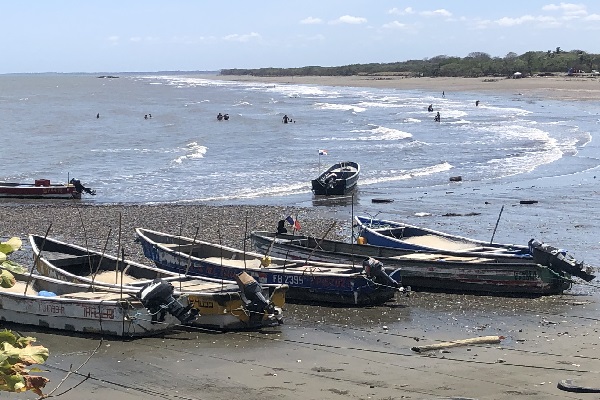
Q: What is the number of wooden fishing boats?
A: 7